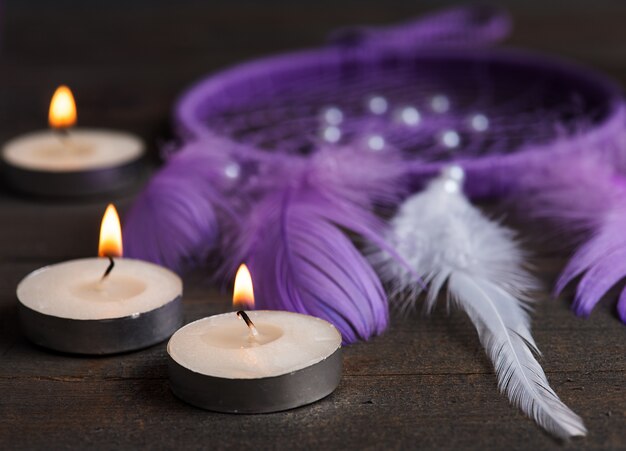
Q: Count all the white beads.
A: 11